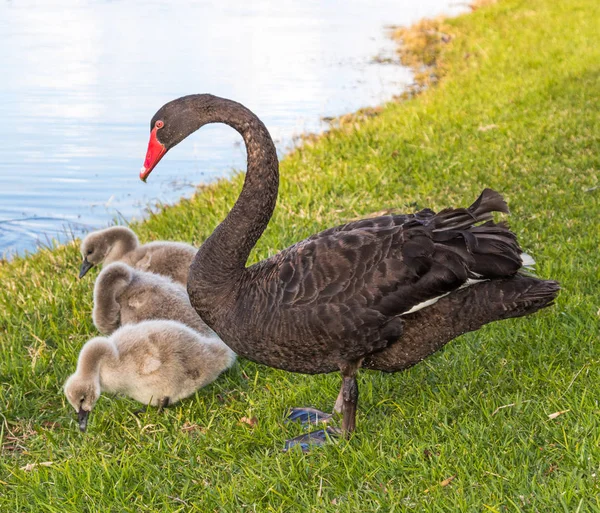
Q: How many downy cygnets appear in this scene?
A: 3